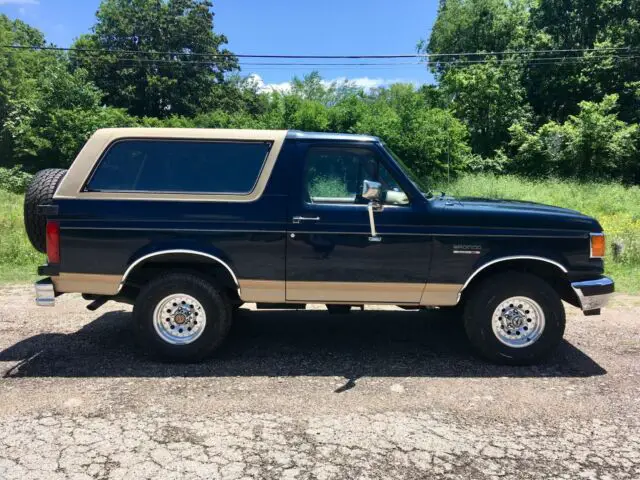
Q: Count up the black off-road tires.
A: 3